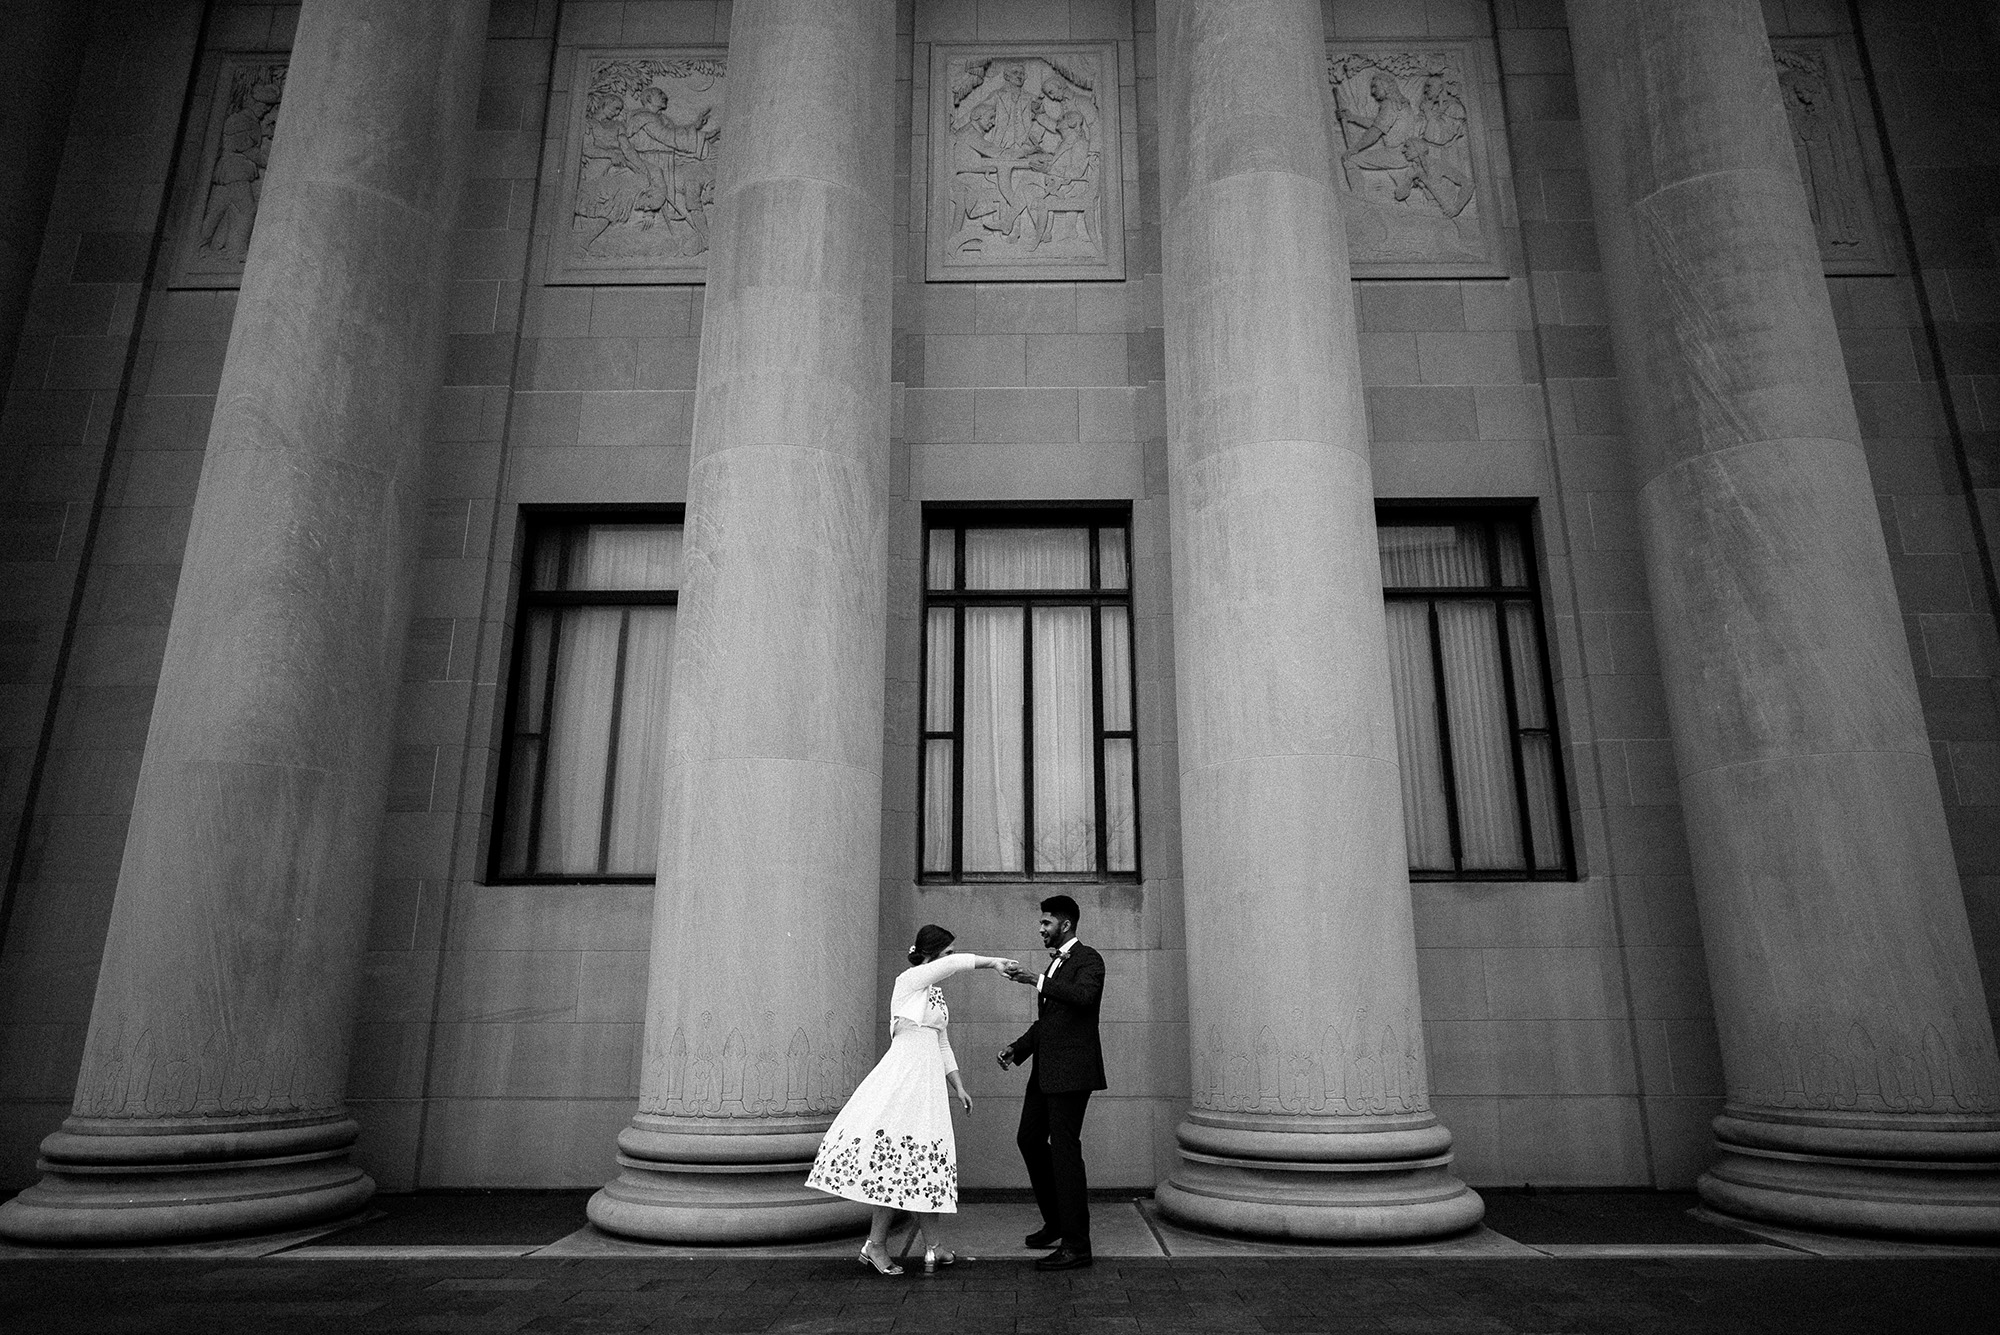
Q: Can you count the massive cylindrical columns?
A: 4